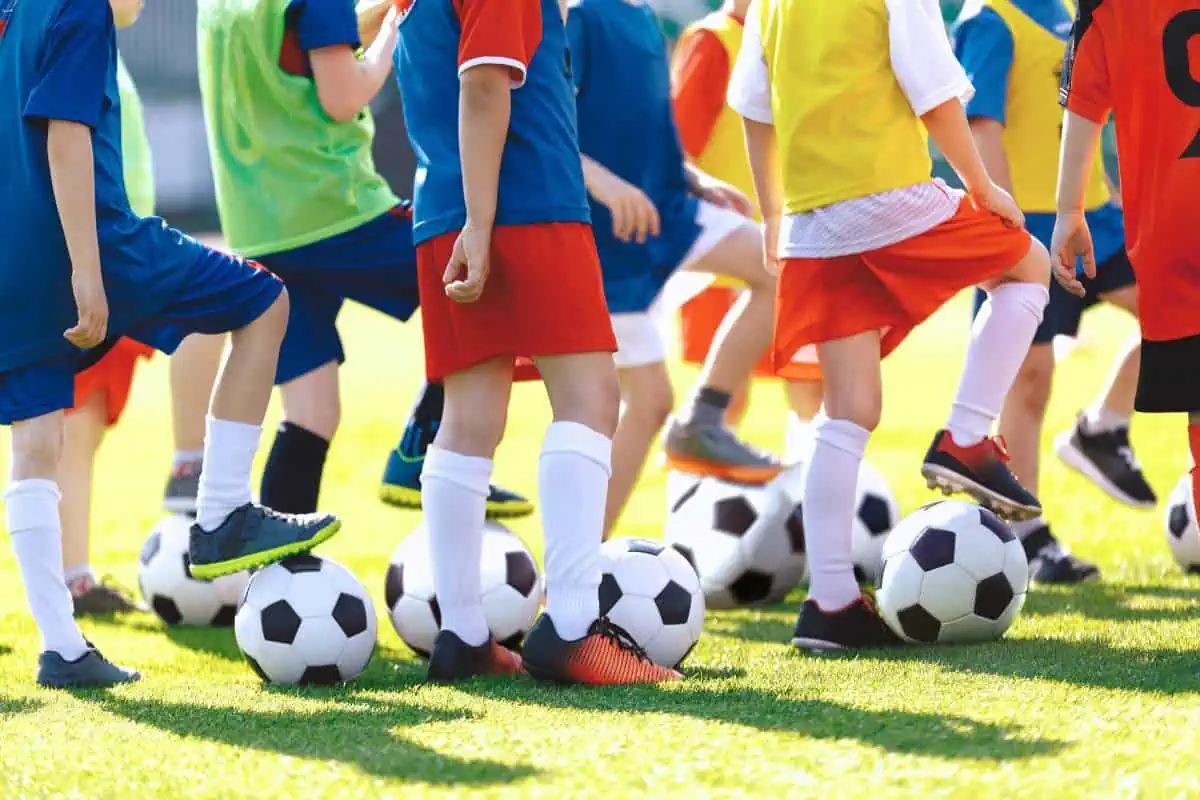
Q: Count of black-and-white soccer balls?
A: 8